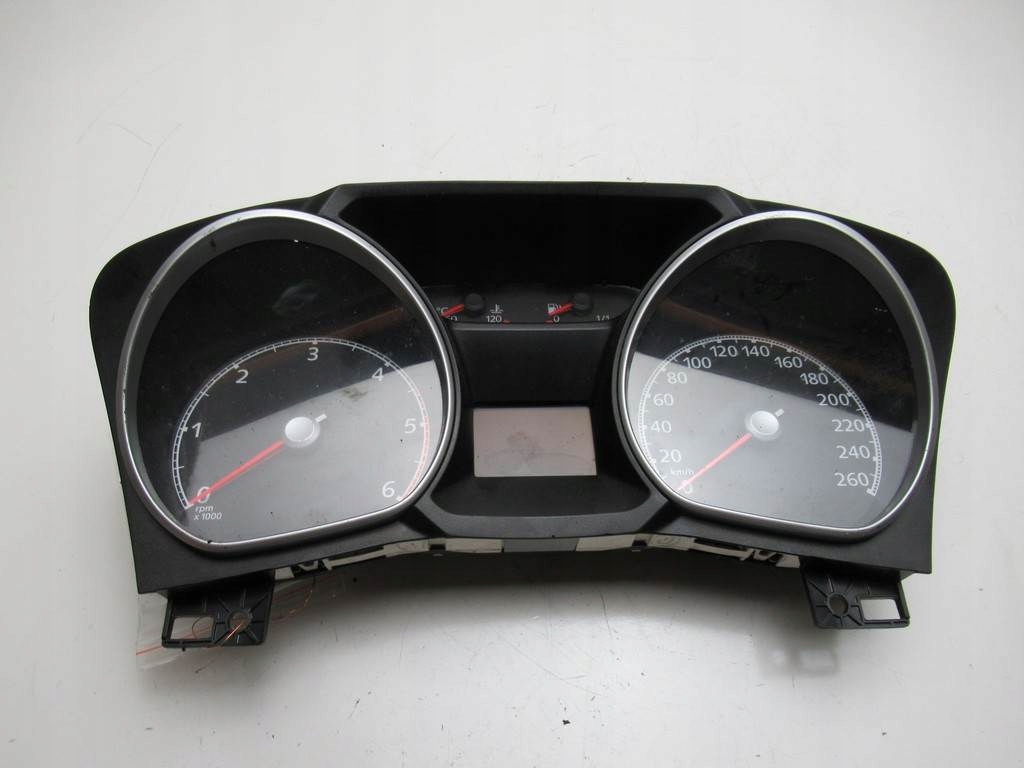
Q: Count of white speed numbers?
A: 14